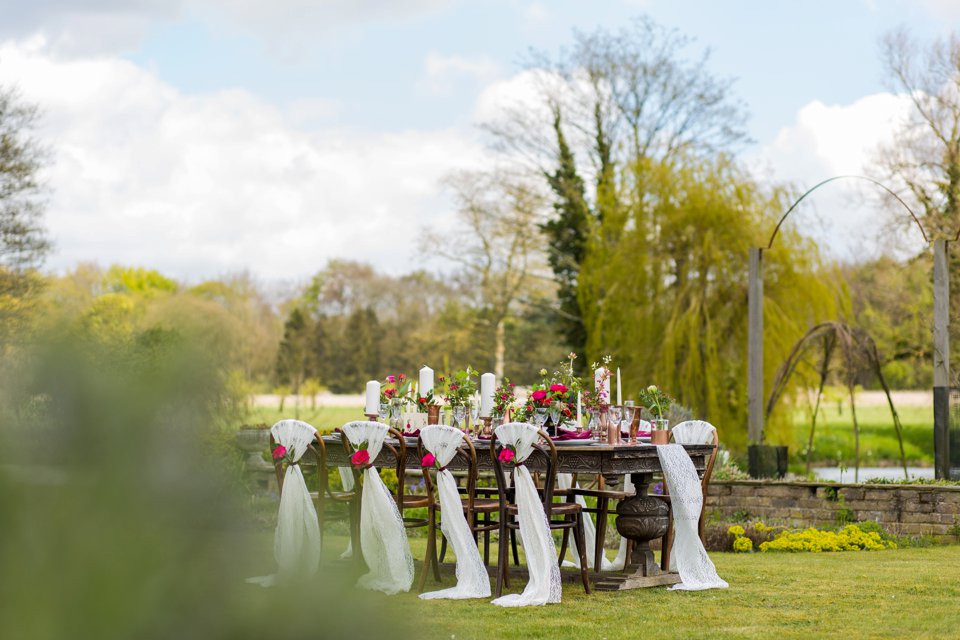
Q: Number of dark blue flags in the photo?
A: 0